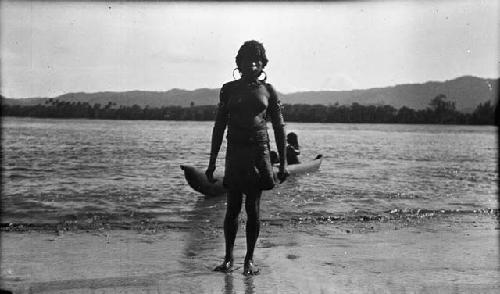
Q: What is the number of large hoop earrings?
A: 2